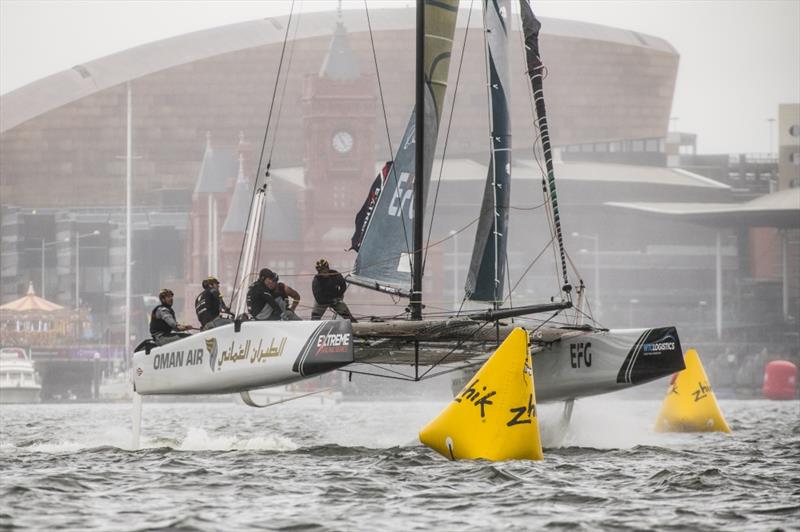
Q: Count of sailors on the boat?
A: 5